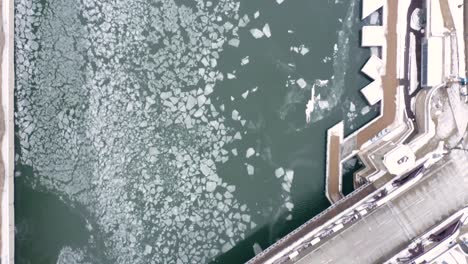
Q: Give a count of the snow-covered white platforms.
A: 4